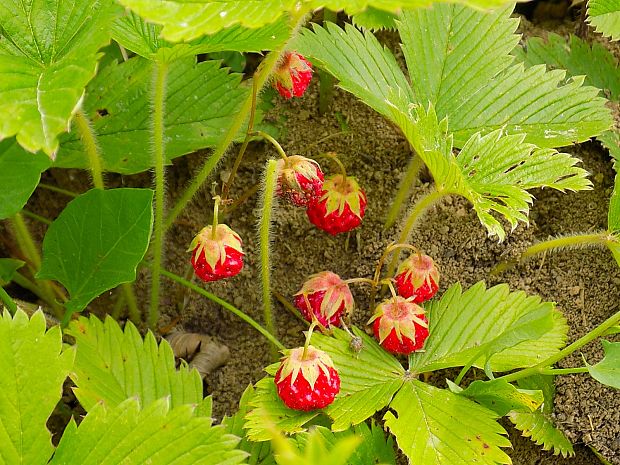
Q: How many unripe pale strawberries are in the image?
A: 0